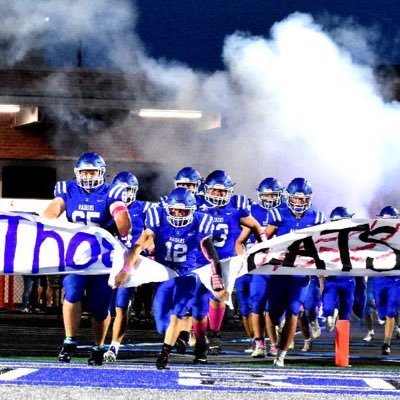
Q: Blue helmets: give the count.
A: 9